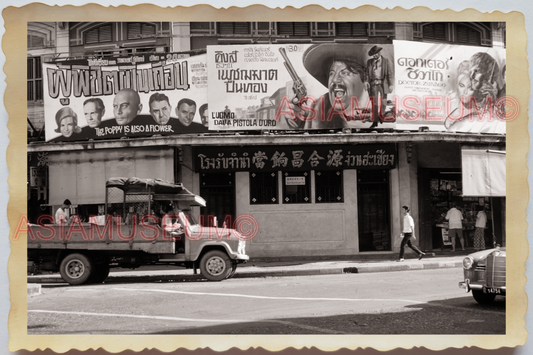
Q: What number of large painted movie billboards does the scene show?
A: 3